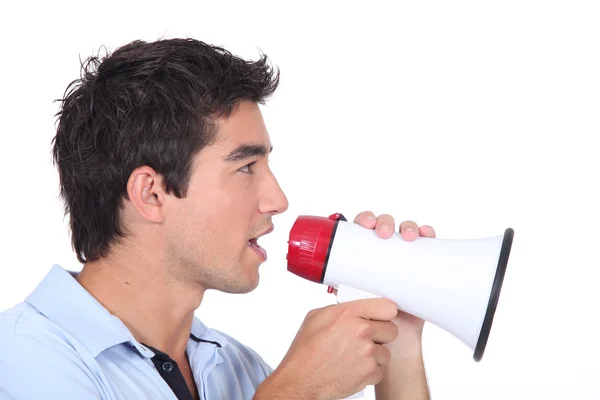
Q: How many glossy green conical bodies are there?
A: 0